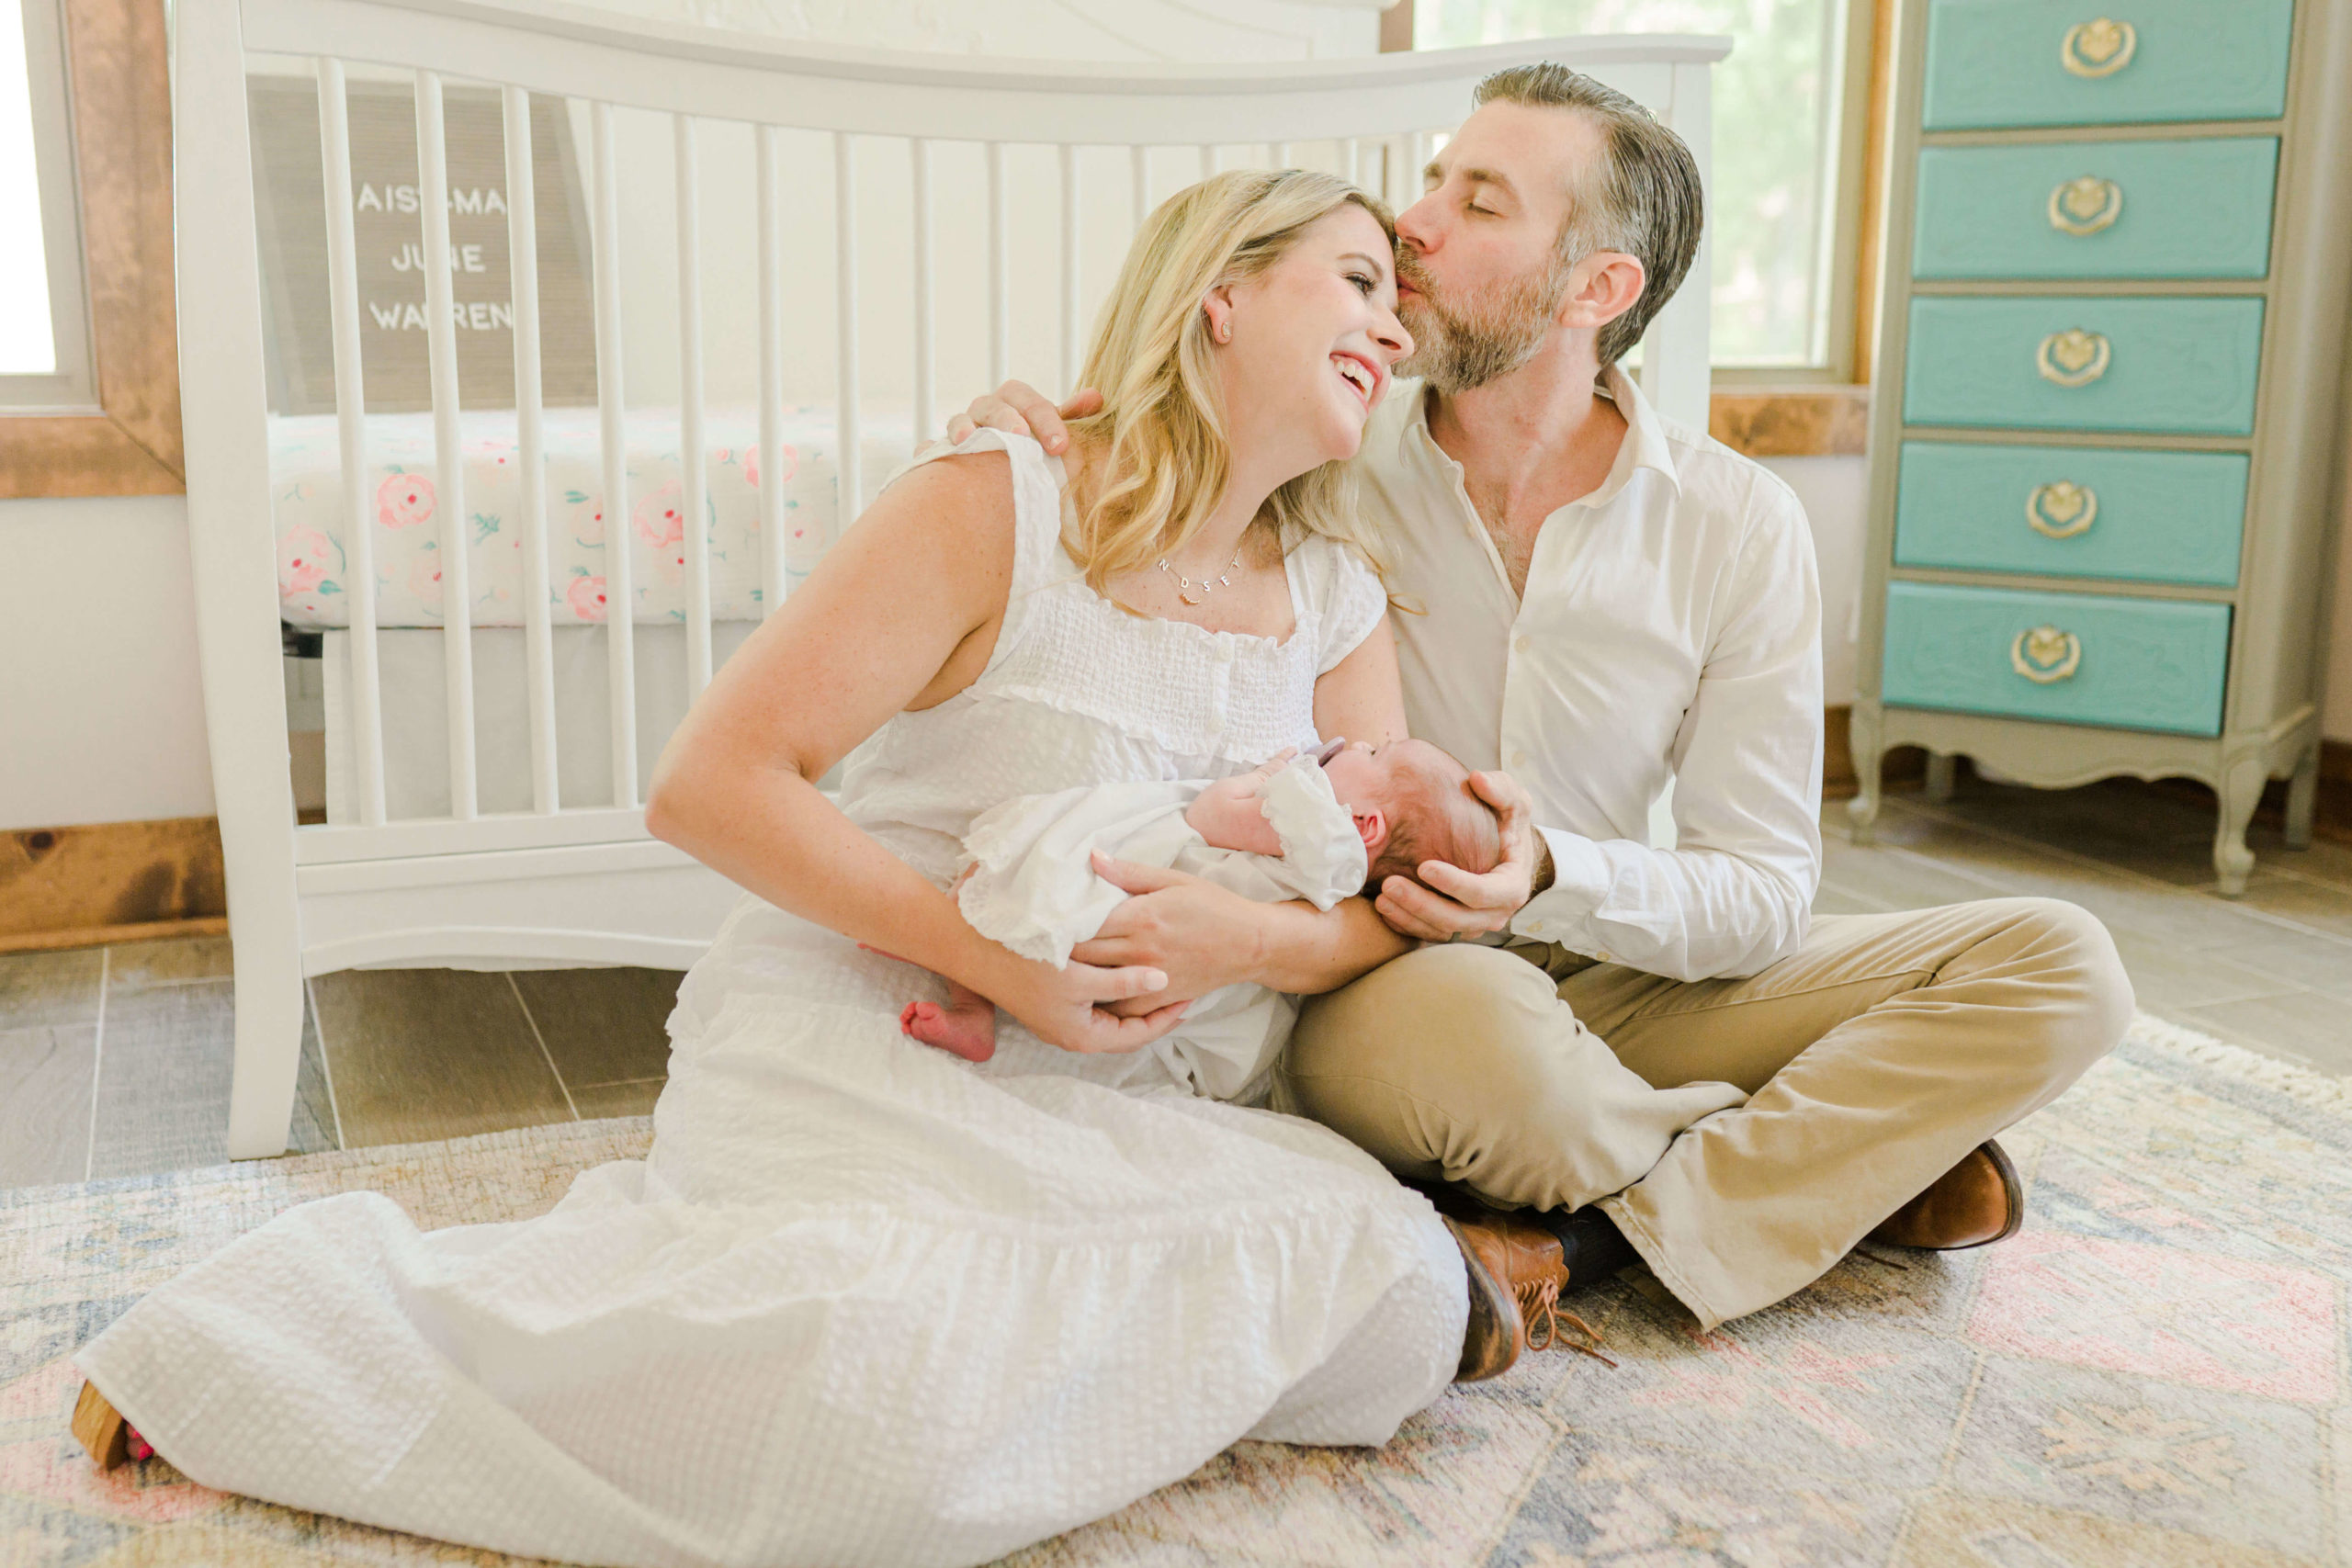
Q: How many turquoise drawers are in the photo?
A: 5